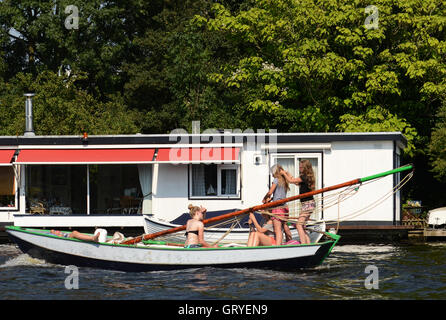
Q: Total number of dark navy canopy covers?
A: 1